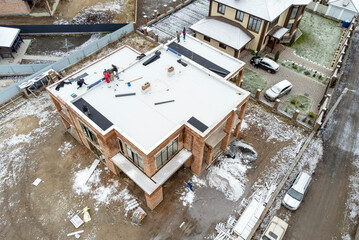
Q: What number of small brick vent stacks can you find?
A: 2